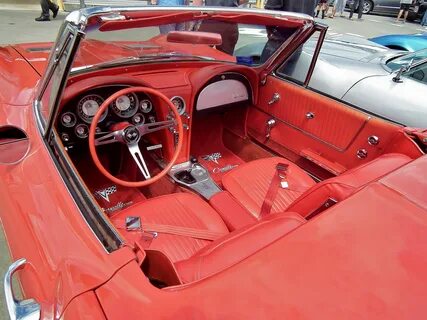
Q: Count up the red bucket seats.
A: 2